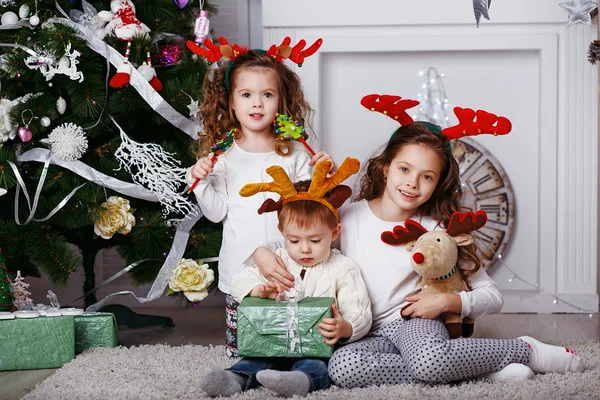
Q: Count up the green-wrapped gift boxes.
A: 3